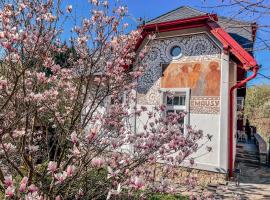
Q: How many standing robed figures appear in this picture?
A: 3